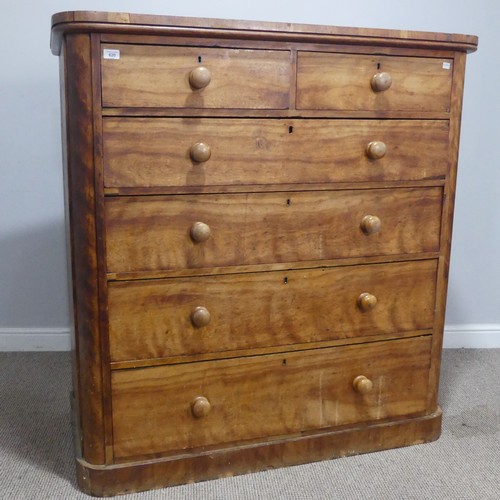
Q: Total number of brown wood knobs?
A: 10